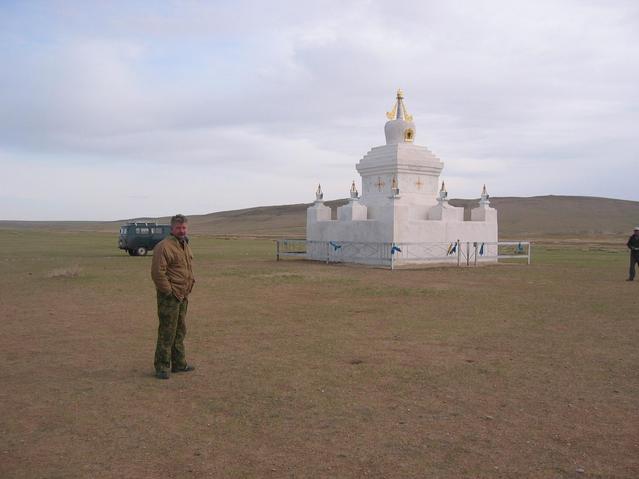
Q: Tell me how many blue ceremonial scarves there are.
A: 5